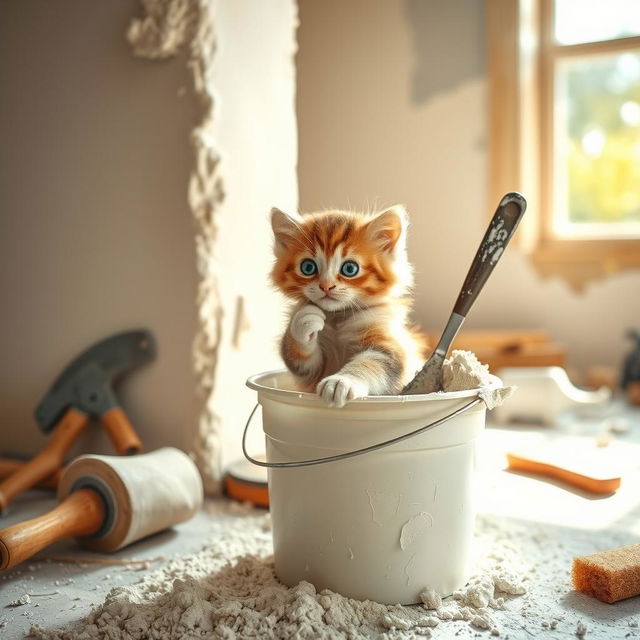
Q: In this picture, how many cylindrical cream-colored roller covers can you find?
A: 1